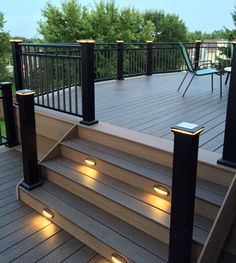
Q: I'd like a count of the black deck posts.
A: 9